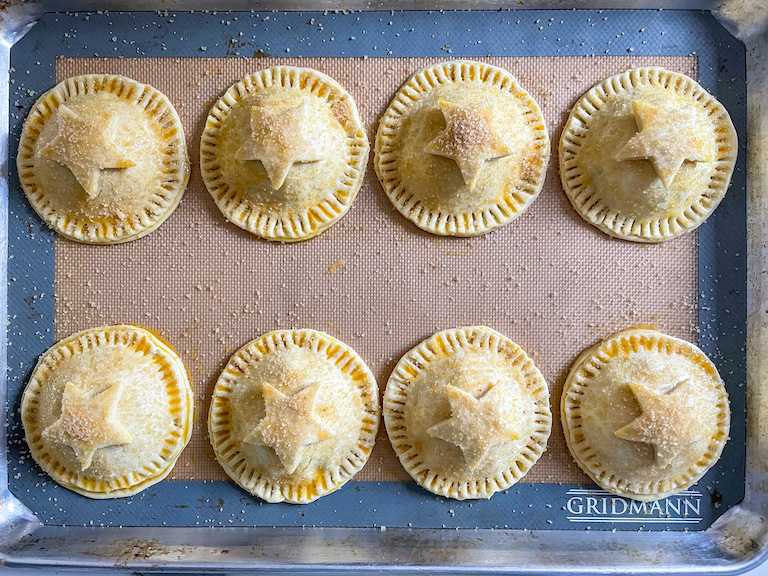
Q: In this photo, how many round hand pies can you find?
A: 8